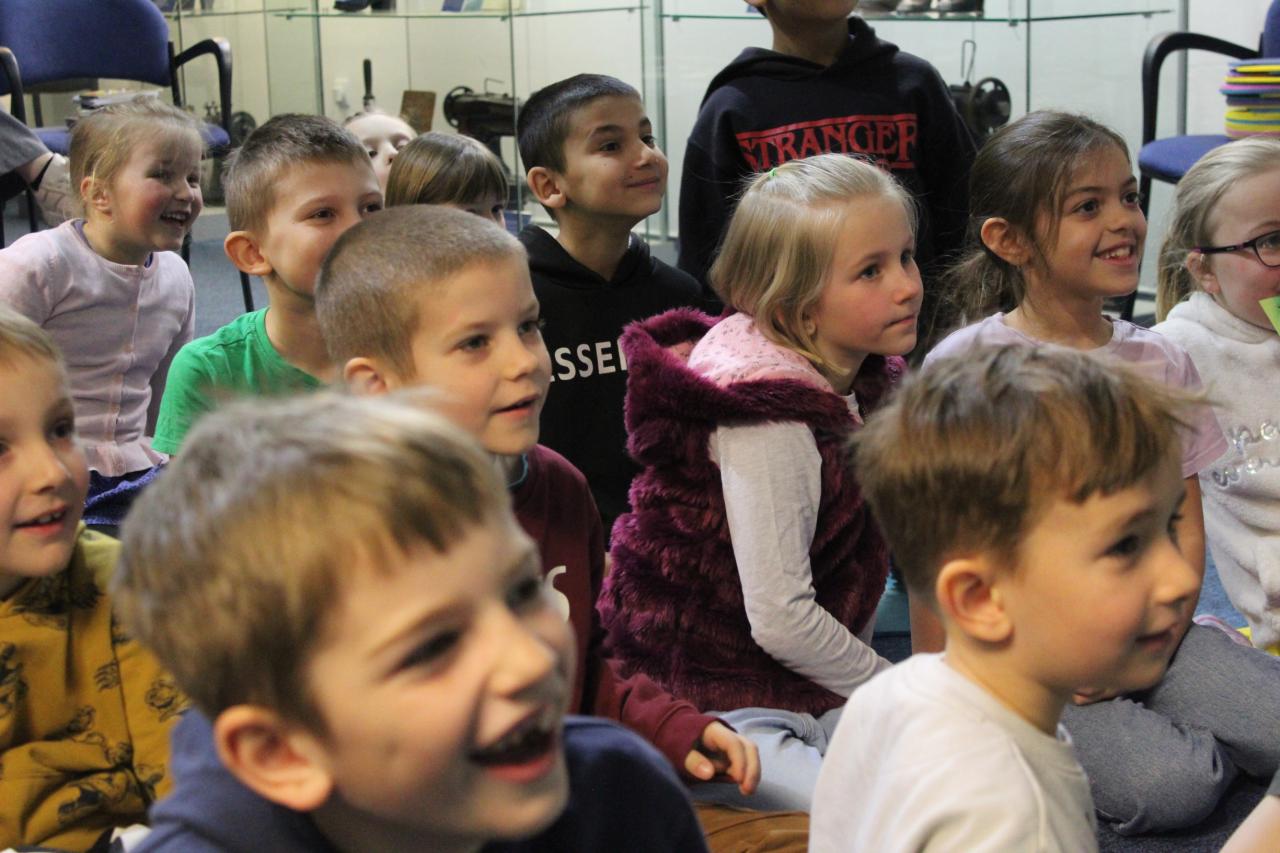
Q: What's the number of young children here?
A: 13